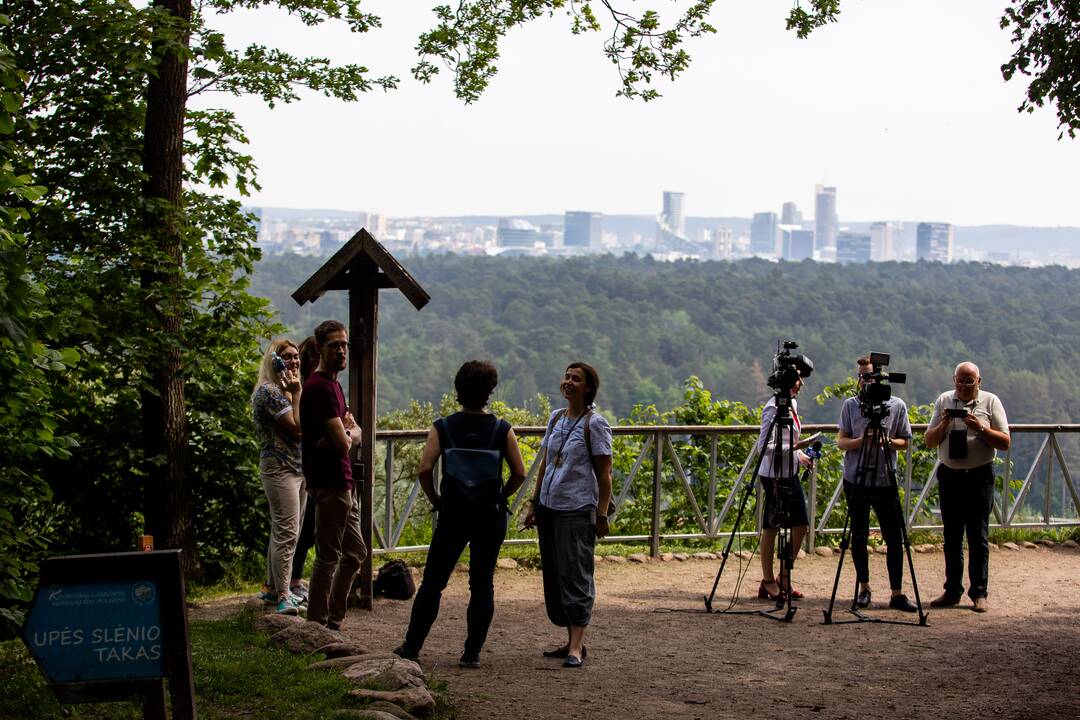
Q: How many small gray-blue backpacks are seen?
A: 1